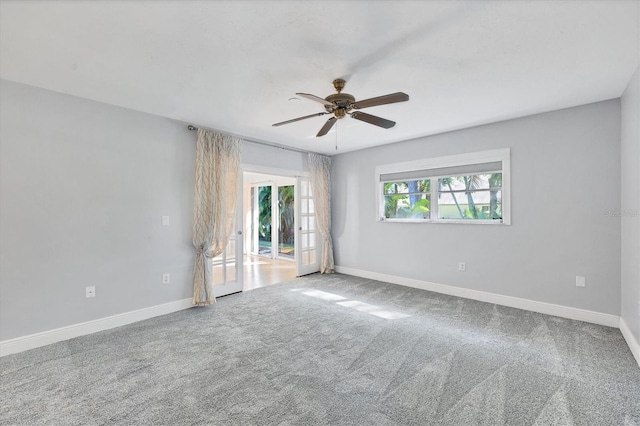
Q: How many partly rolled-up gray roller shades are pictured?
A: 1